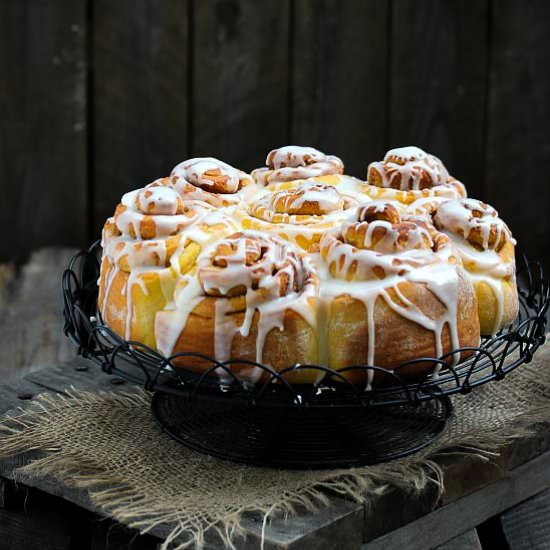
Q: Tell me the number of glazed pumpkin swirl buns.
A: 8